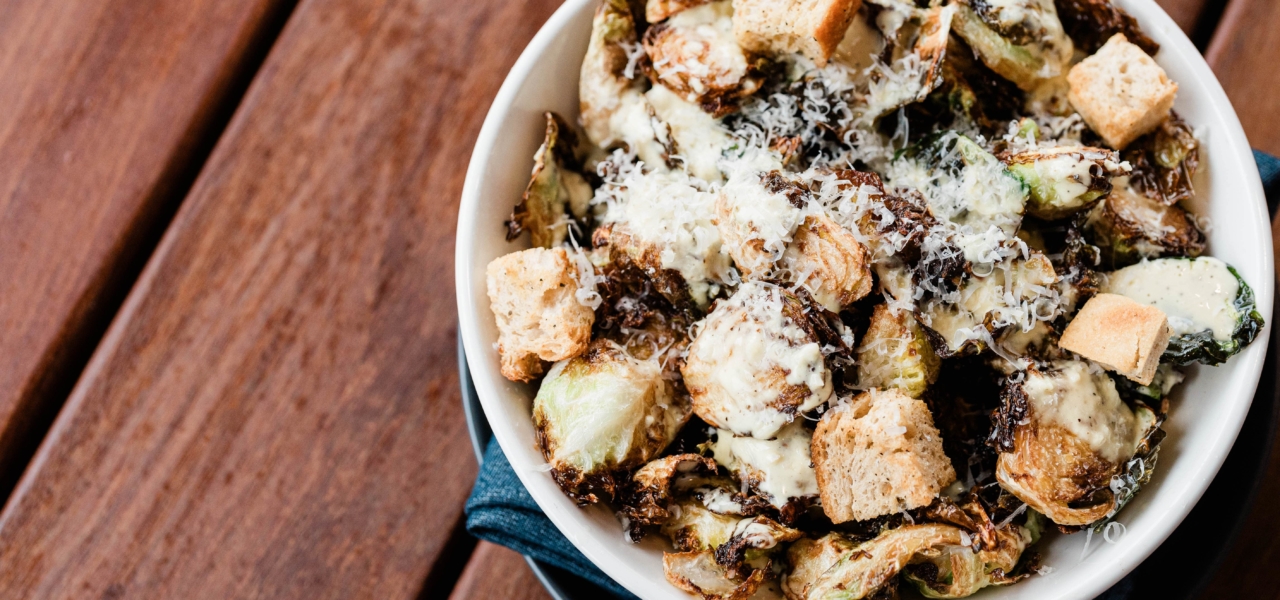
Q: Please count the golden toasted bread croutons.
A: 5